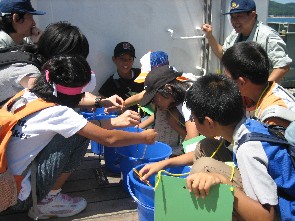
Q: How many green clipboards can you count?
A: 3